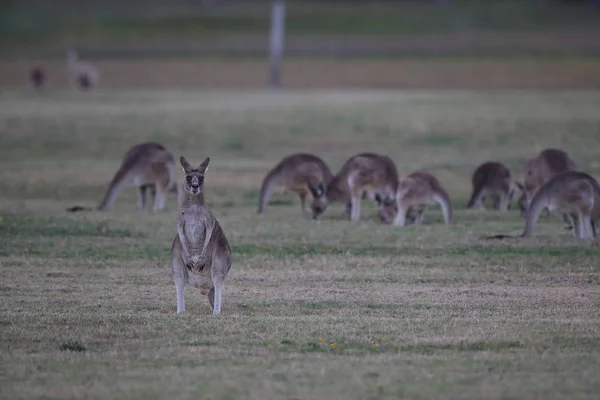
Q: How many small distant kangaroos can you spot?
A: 2